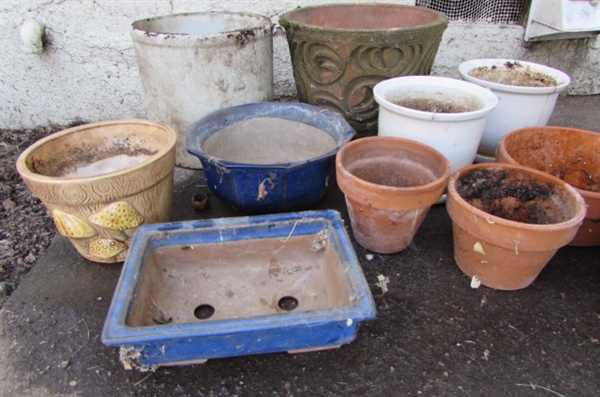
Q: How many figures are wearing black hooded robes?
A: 0